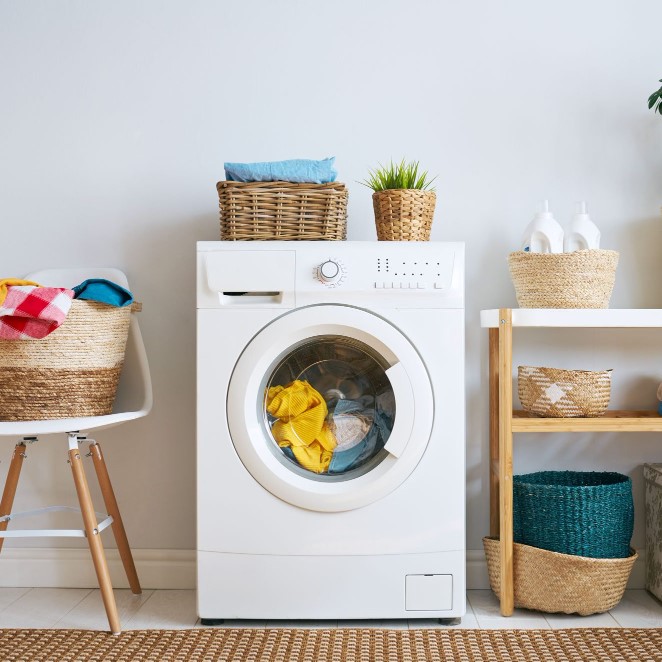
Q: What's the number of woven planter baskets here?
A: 1